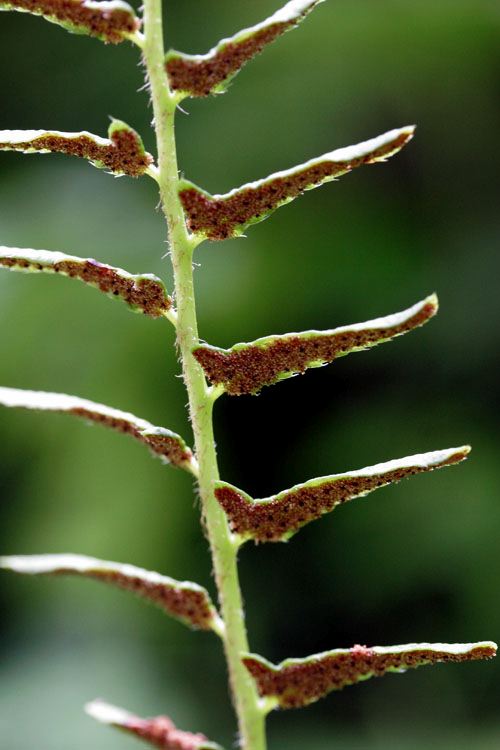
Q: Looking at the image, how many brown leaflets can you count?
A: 11